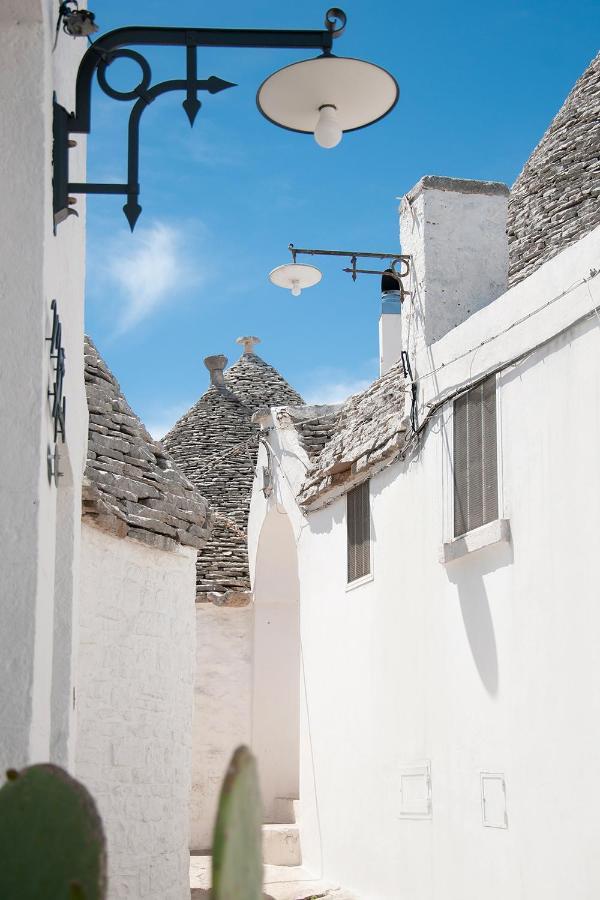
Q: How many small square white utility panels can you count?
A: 2